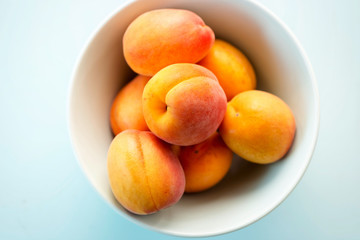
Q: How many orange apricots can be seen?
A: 7